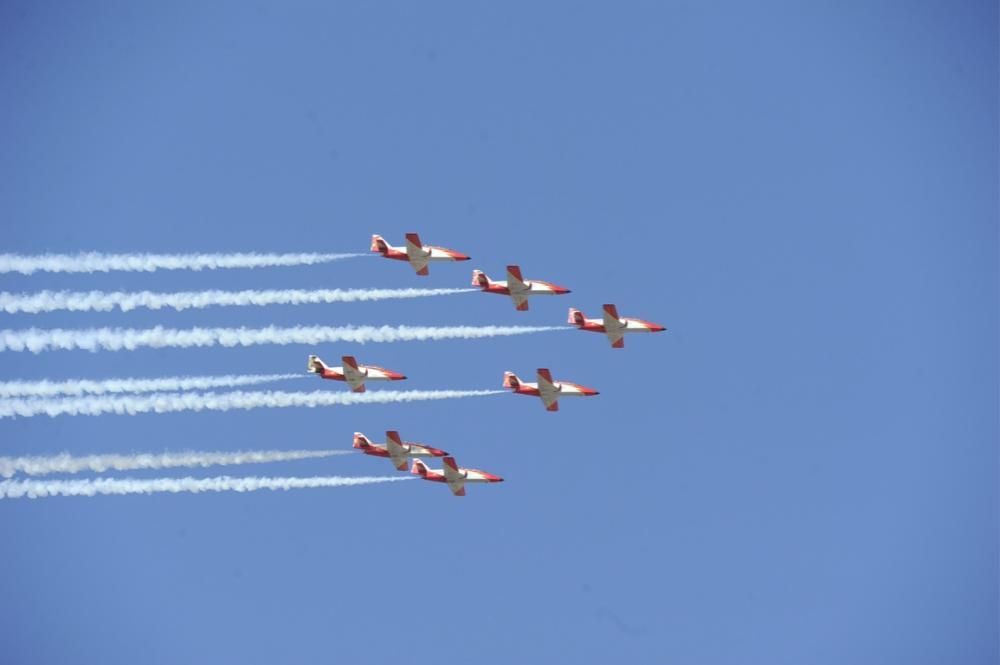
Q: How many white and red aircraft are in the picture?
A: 7